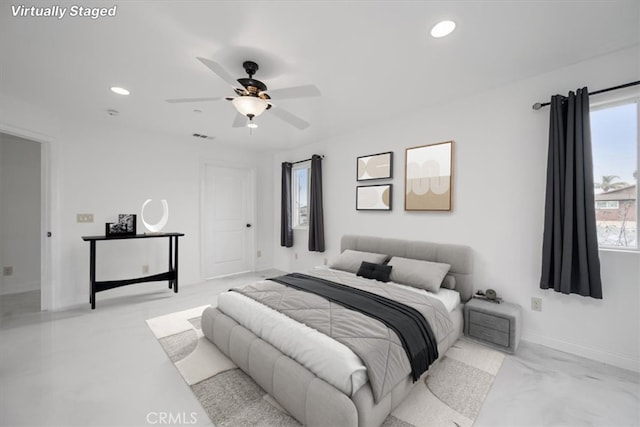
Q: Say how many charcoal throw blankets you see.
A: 1